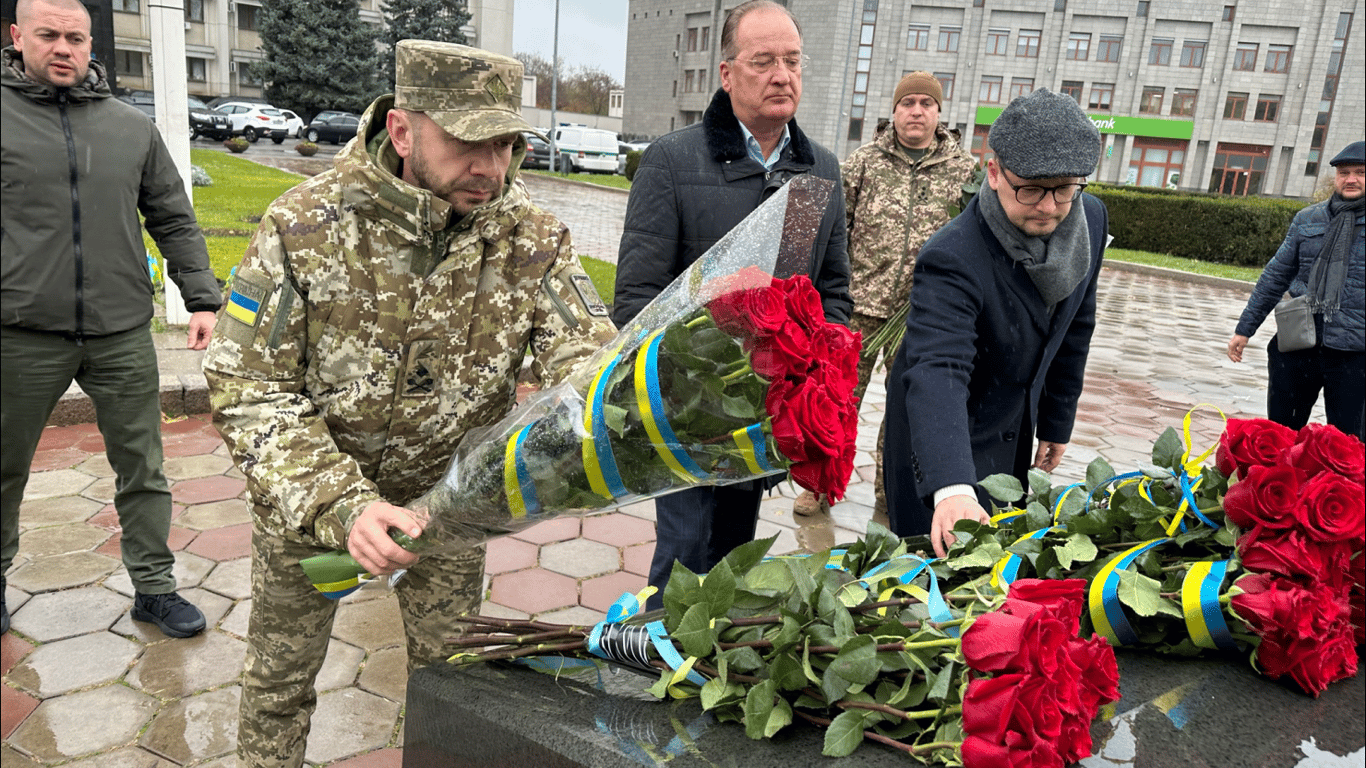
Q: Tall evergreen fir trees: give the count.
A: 2